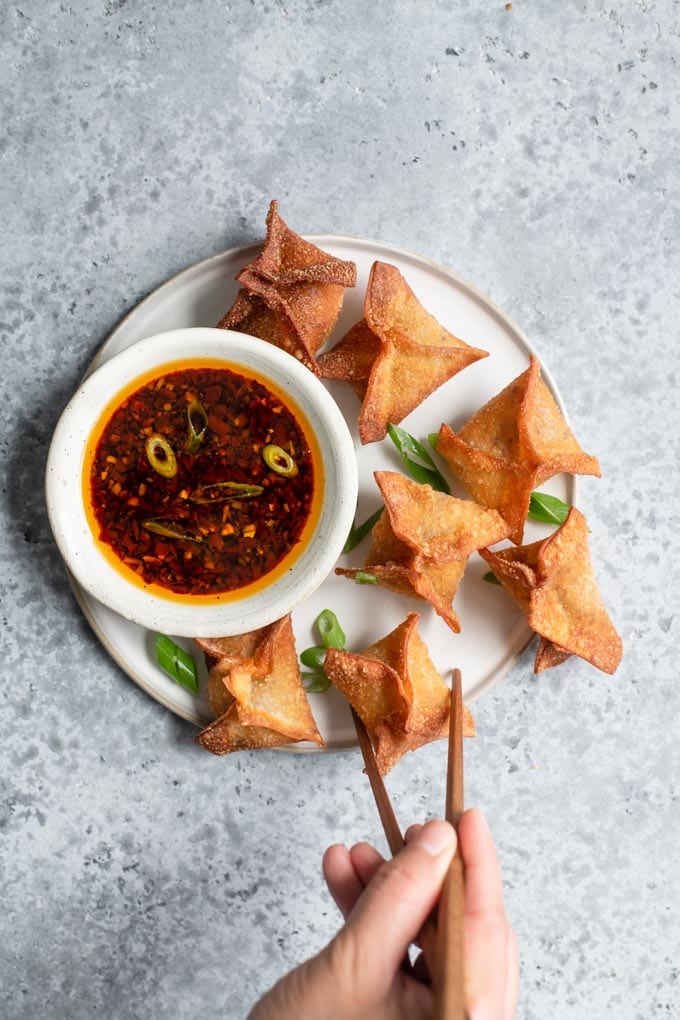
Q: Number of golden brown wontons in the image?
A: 7